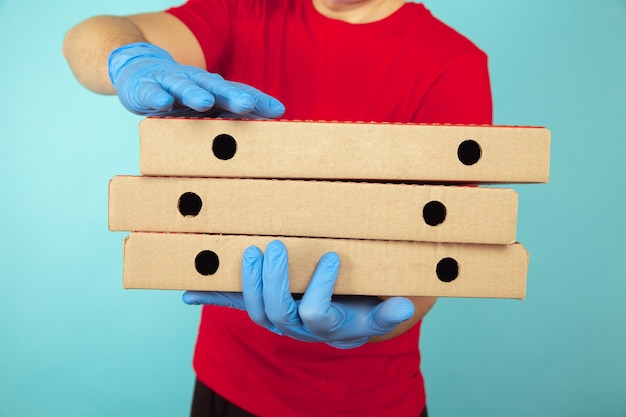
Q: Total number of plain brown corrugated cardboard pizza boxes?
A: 3